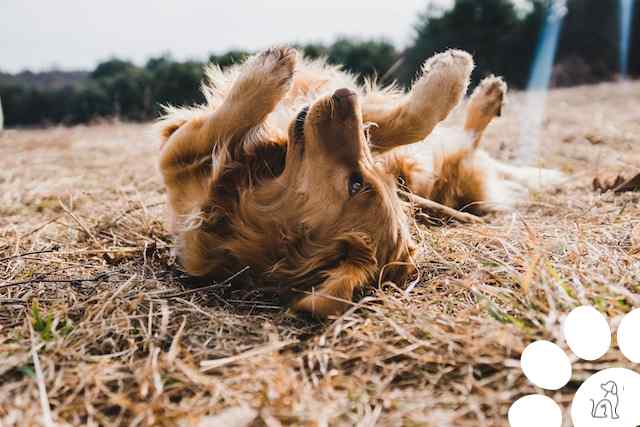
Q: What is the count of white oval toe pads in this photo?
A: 4